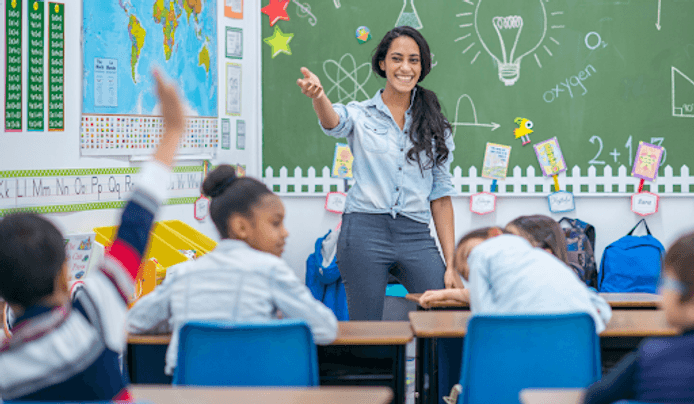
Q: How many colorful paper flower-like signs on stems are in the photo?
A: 4